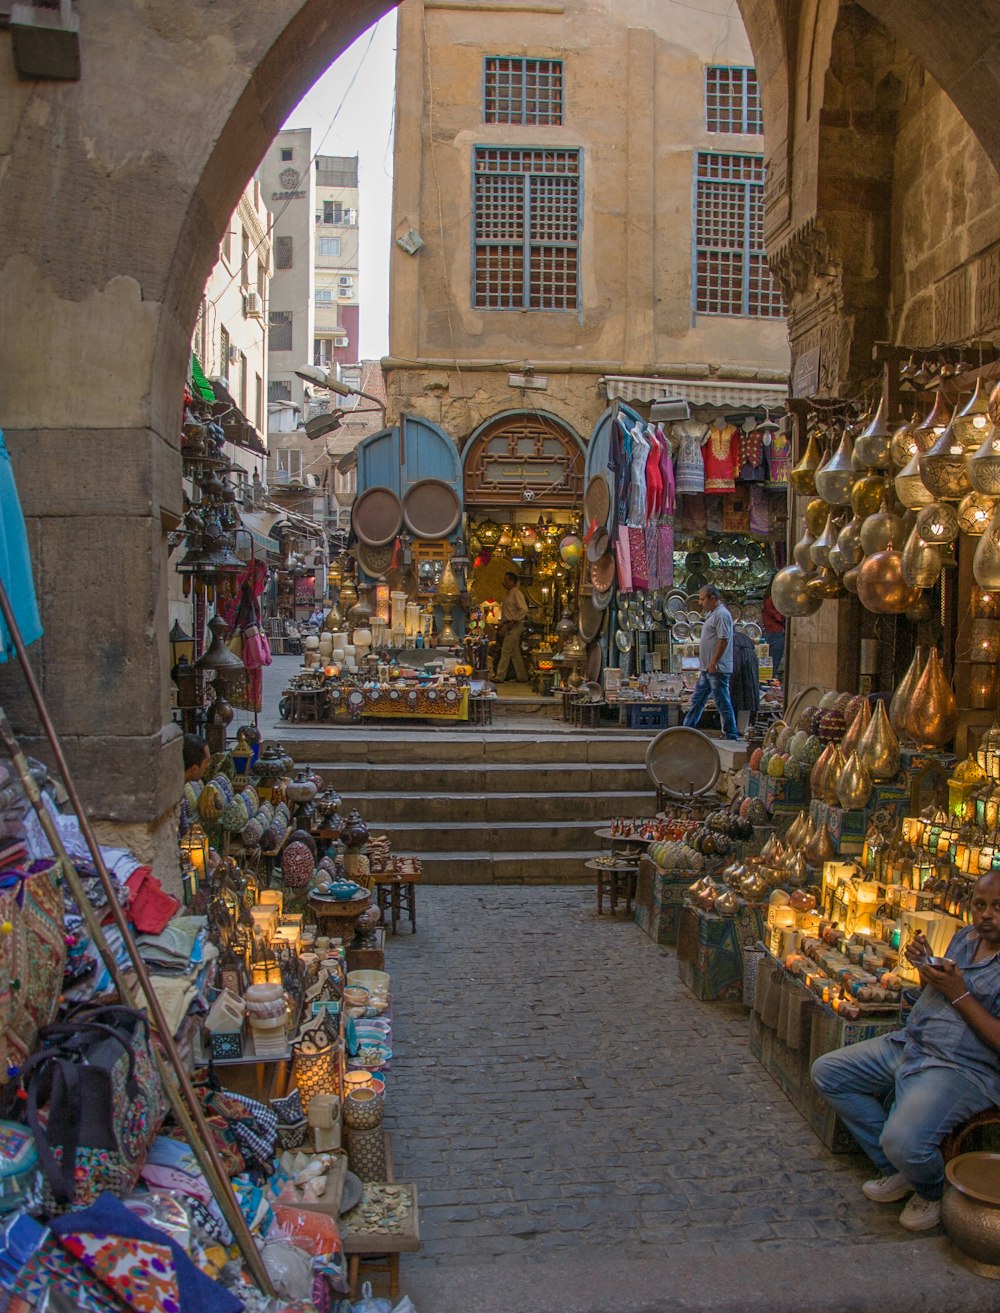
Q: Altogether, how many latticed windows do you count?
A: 4